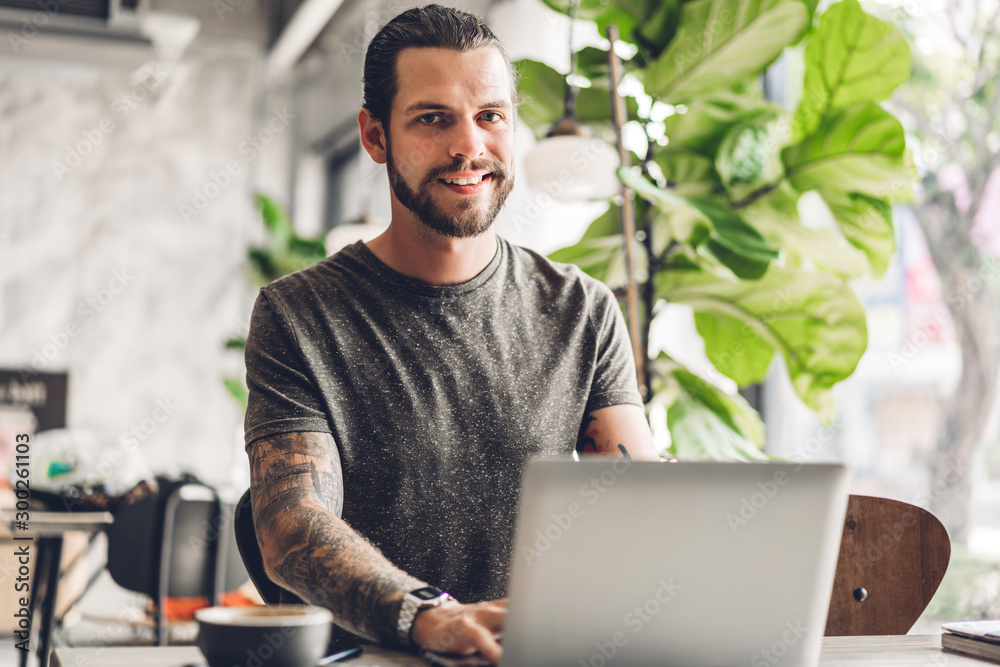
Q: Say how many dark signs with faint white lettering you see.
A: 1